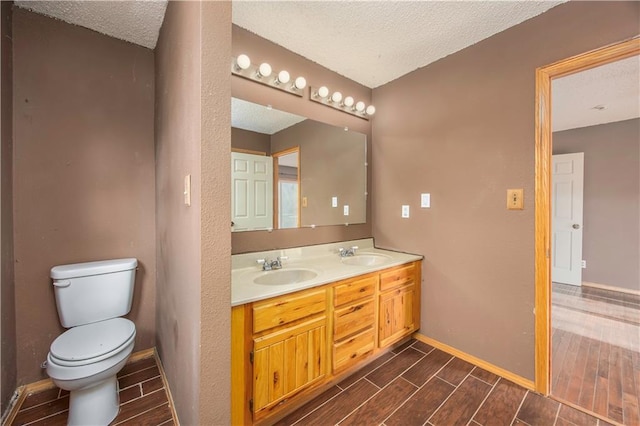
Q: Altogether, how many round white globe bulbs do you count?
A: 9